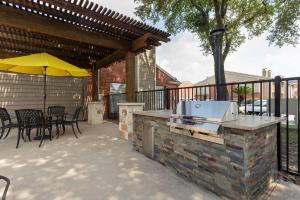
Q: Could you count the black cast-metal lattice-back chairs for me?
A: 4